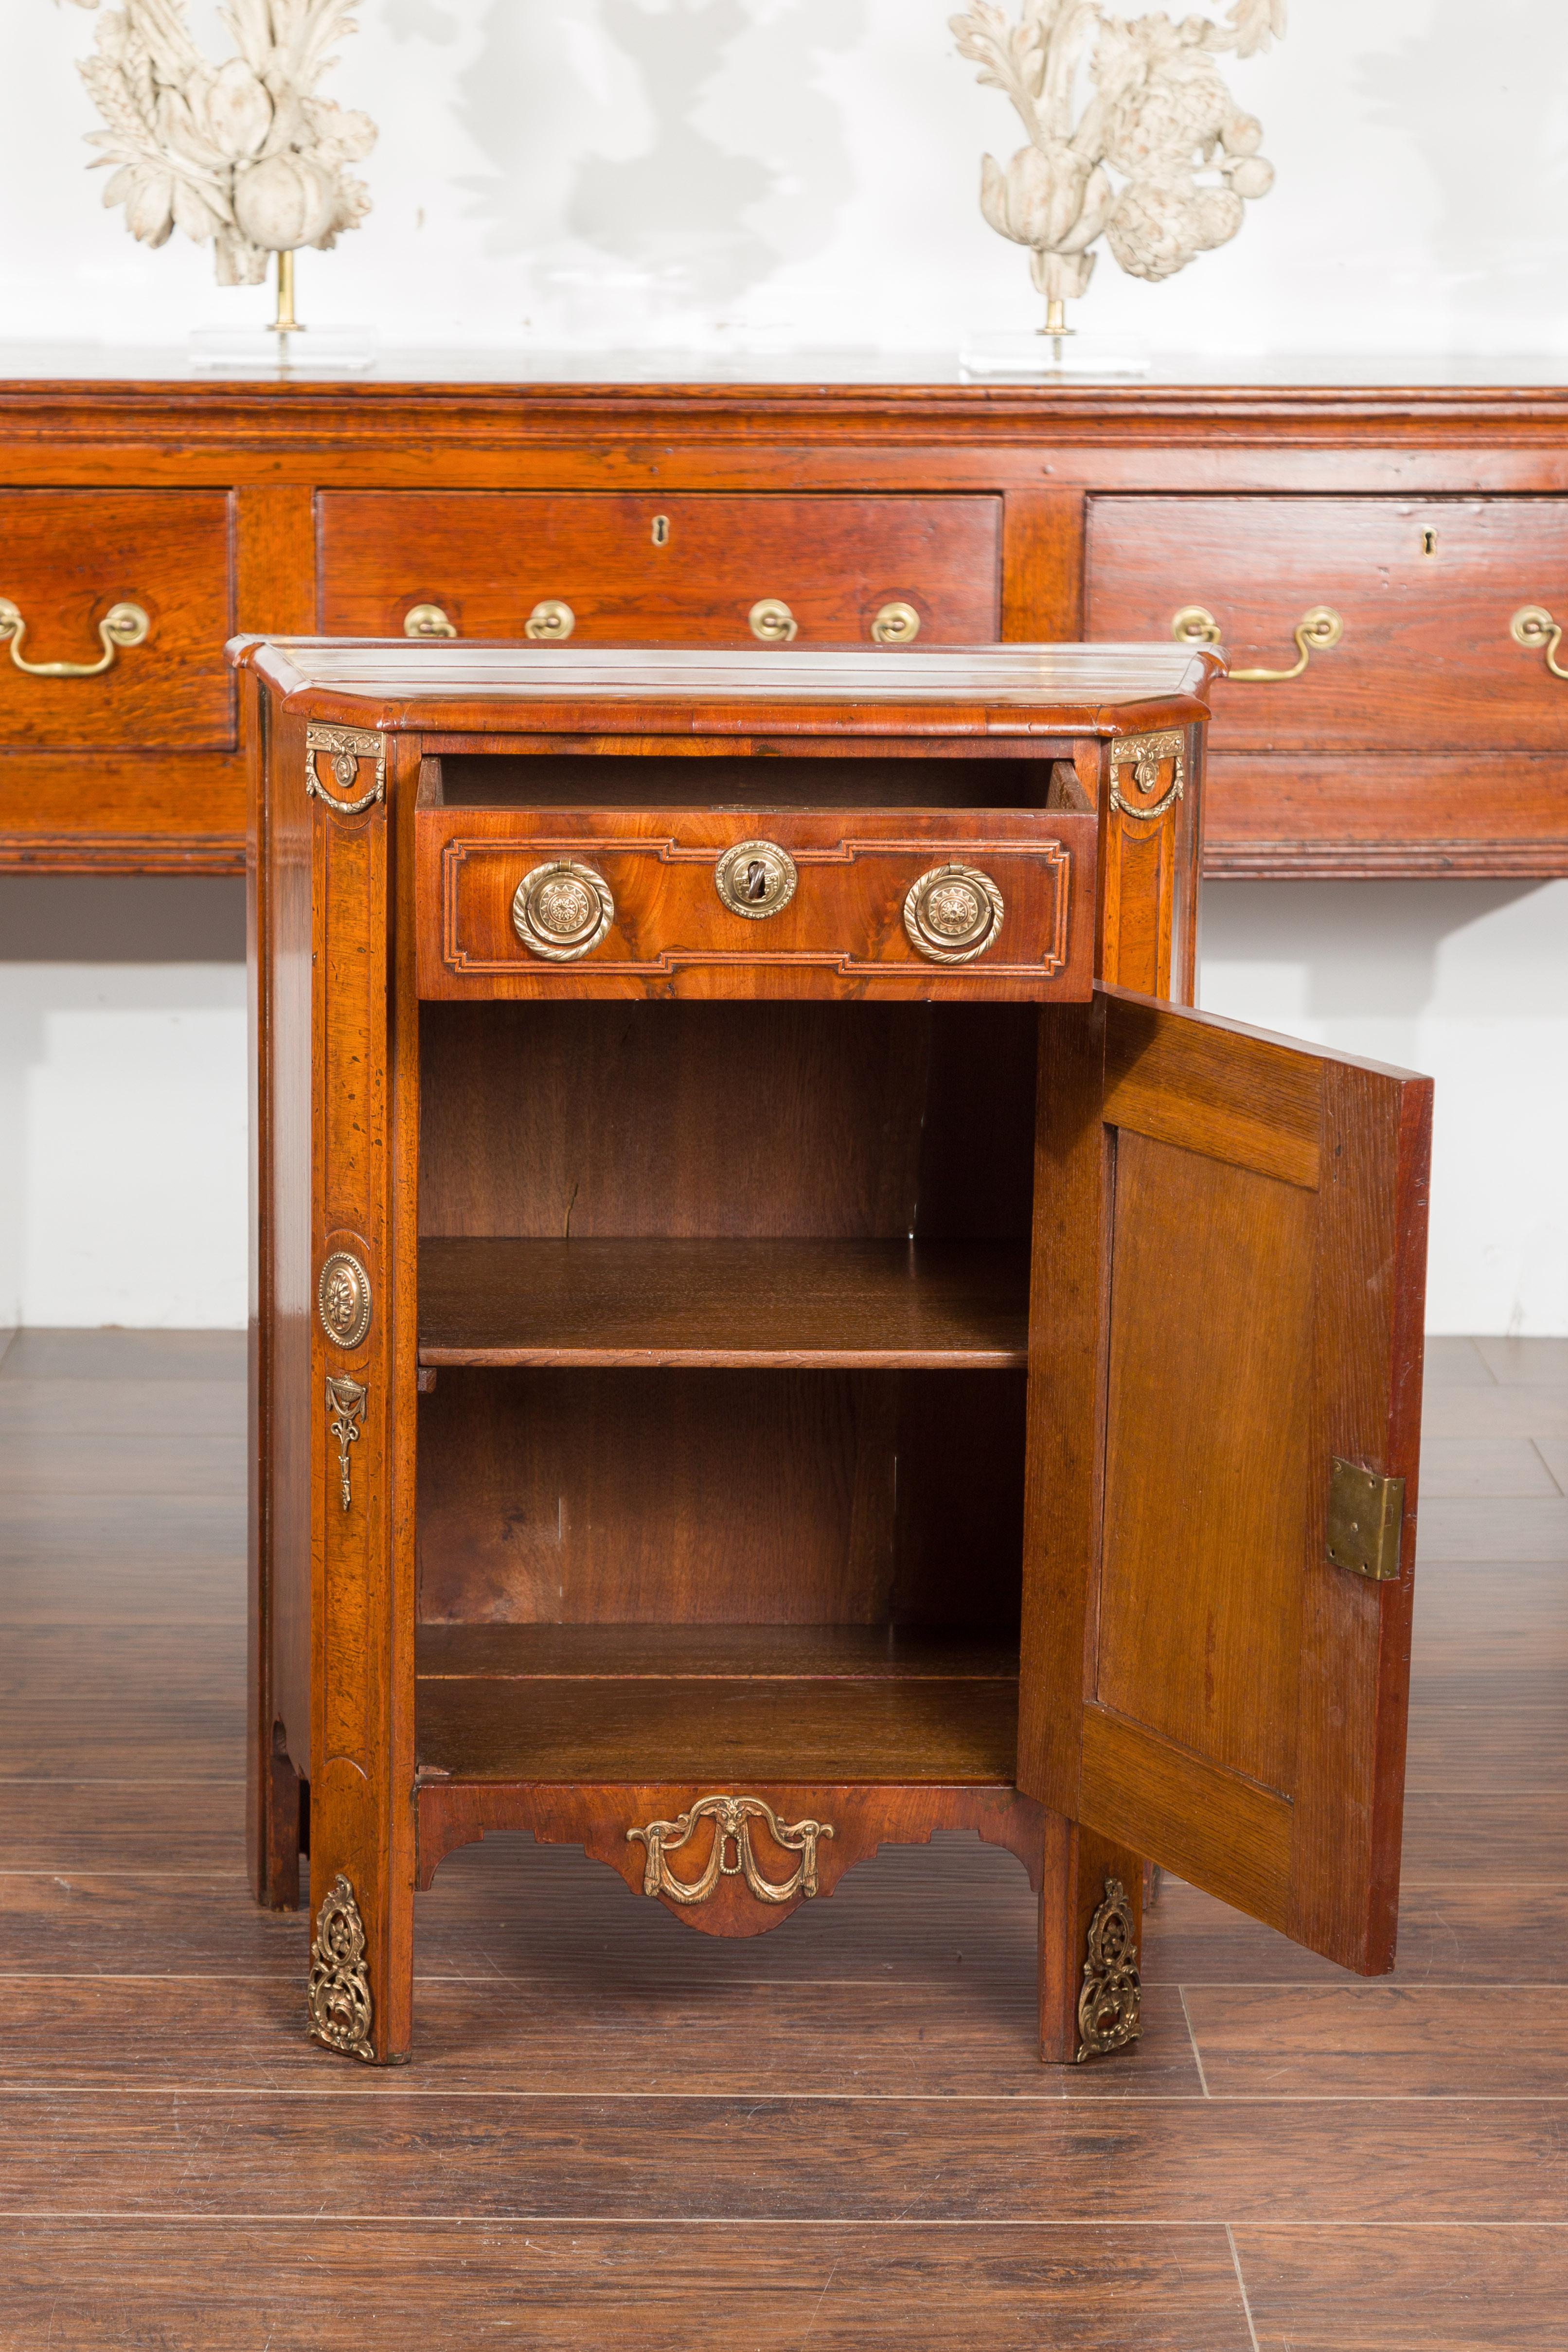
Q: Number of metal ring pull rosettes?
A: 2